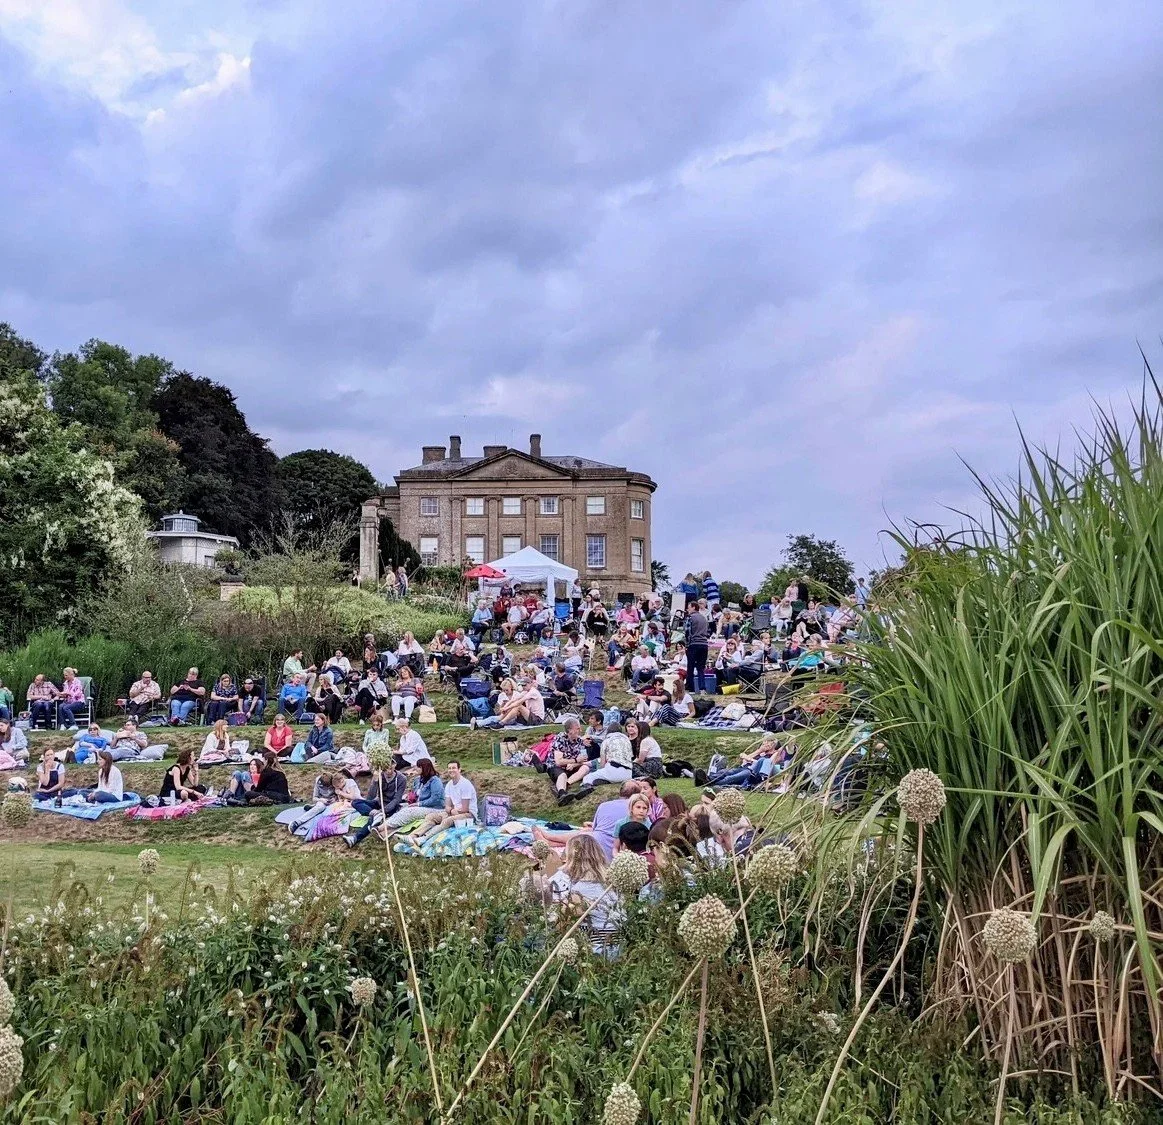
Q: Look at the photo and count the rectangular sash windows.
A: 12